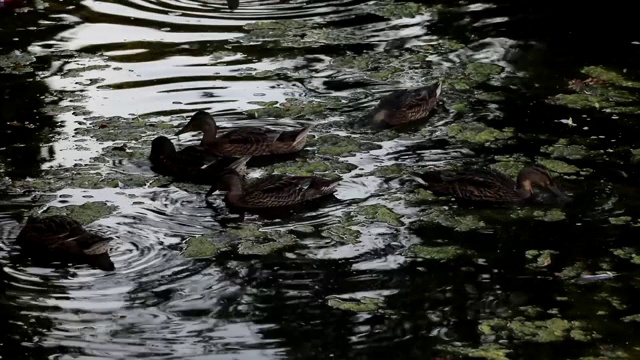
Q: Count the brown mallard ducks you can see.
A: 6